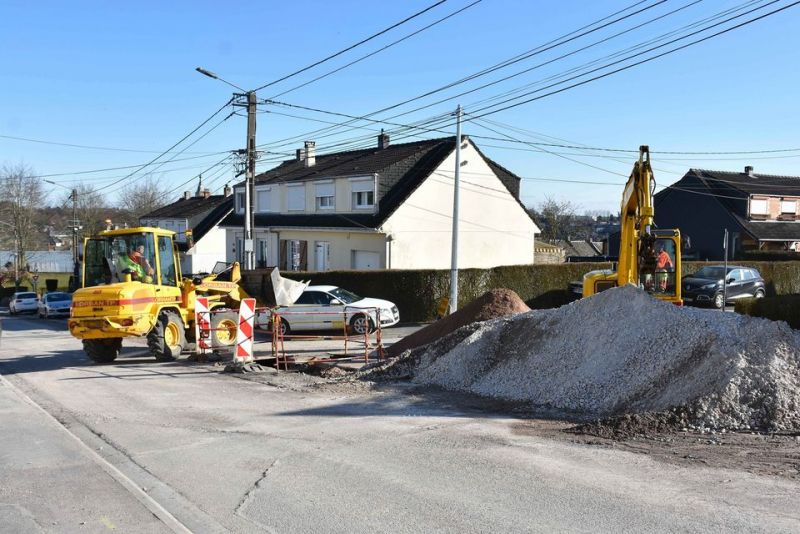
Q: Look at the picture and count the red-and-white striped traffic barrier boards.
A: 2